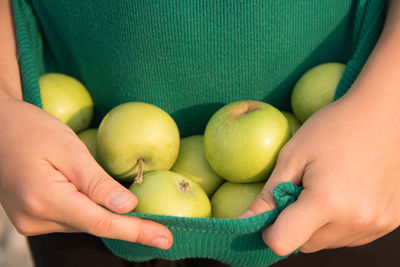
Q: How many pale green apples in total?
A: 9